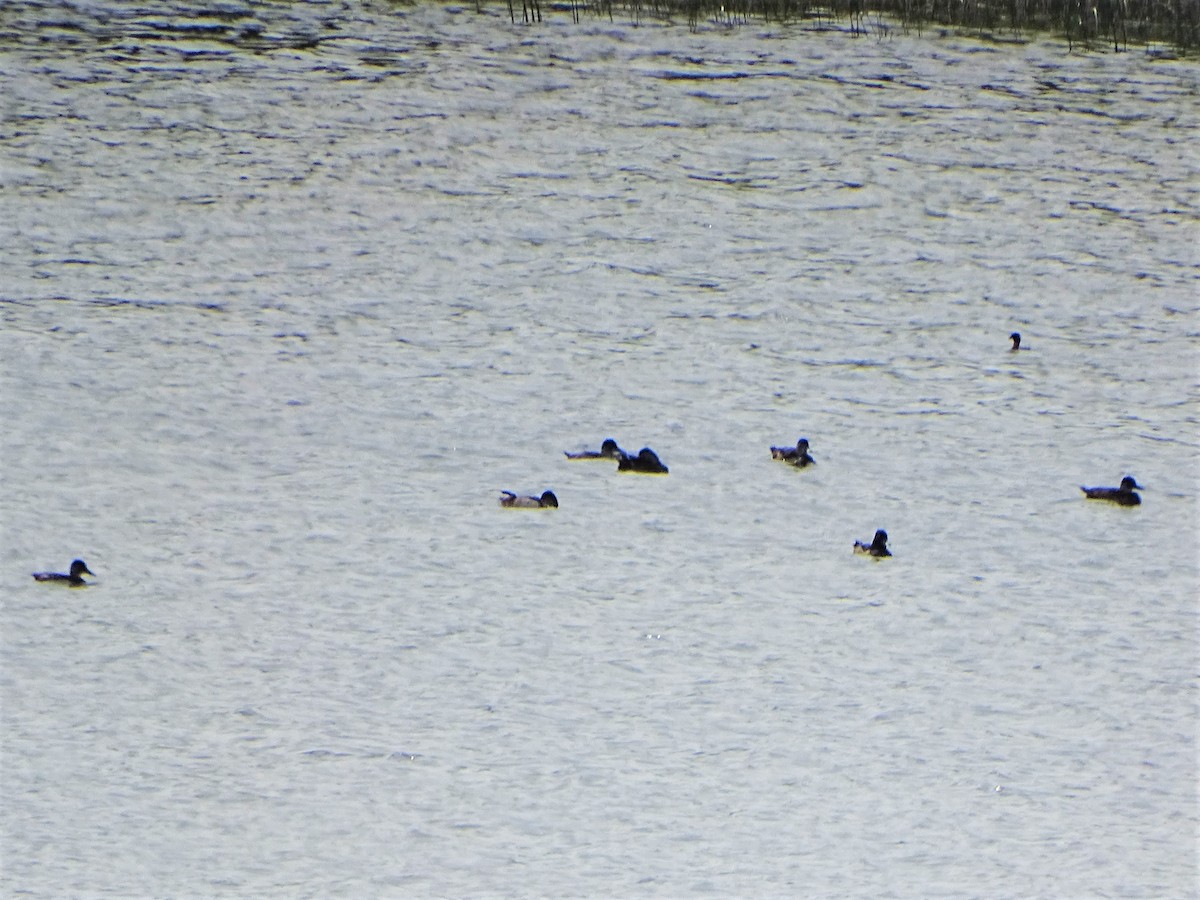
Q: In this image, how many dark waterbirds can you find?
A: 8